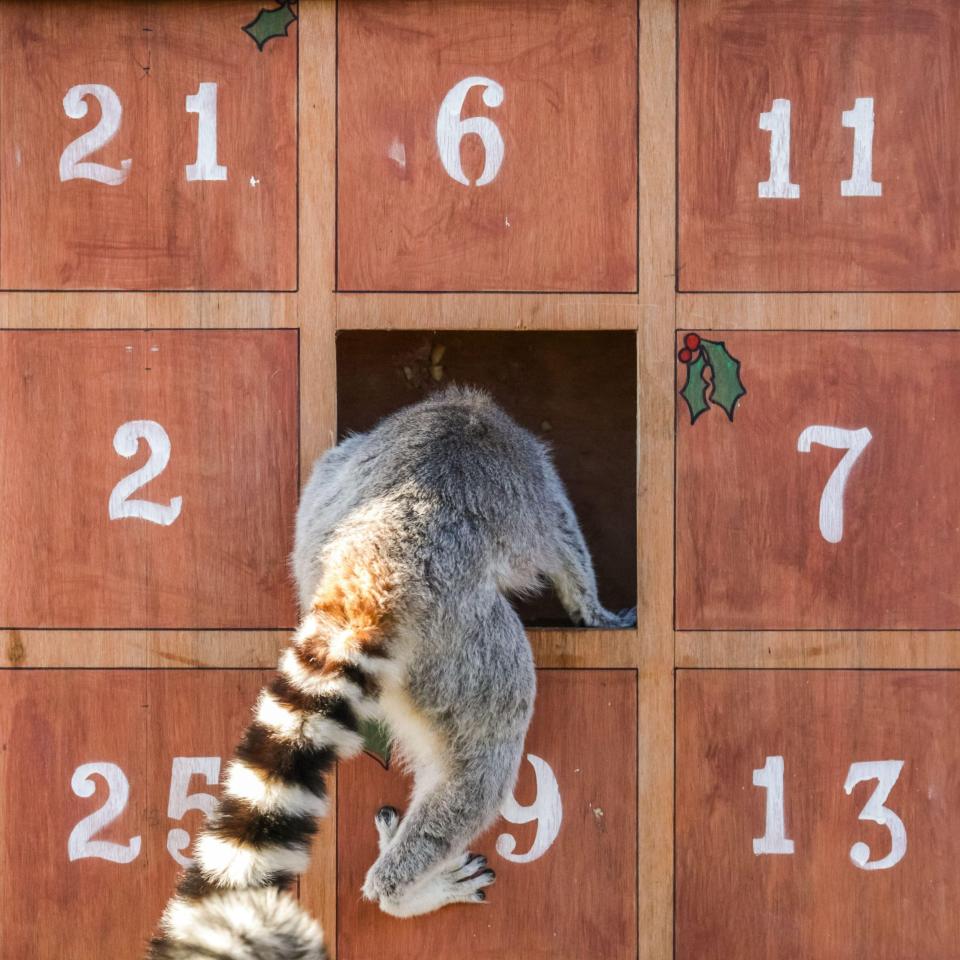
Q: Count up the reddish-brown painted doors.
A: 8